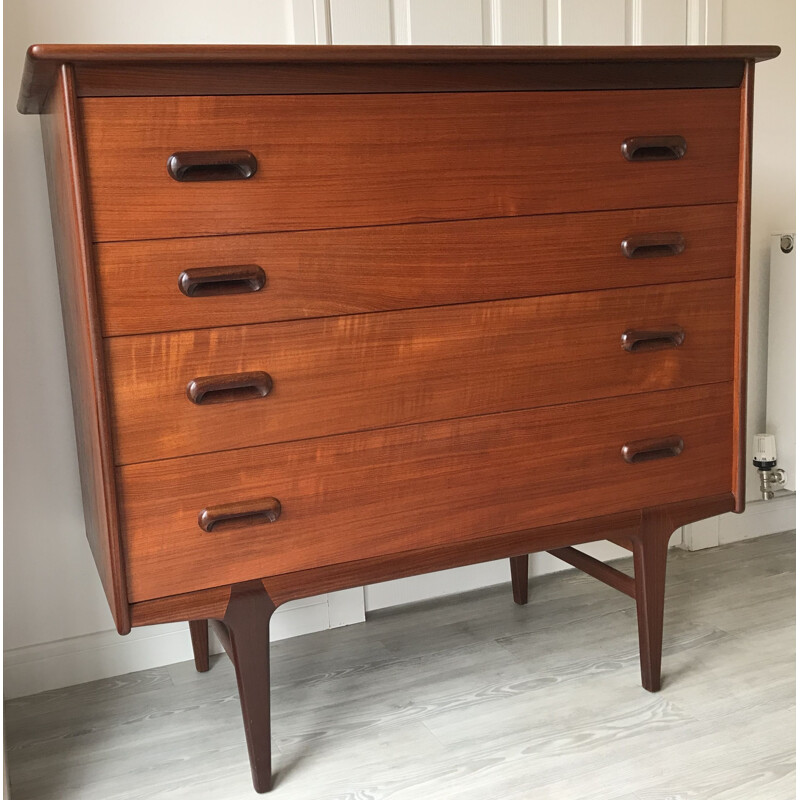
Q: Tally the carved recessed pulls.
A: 8